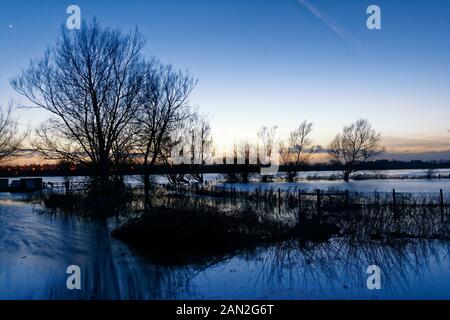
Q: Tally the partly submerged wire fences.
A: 1